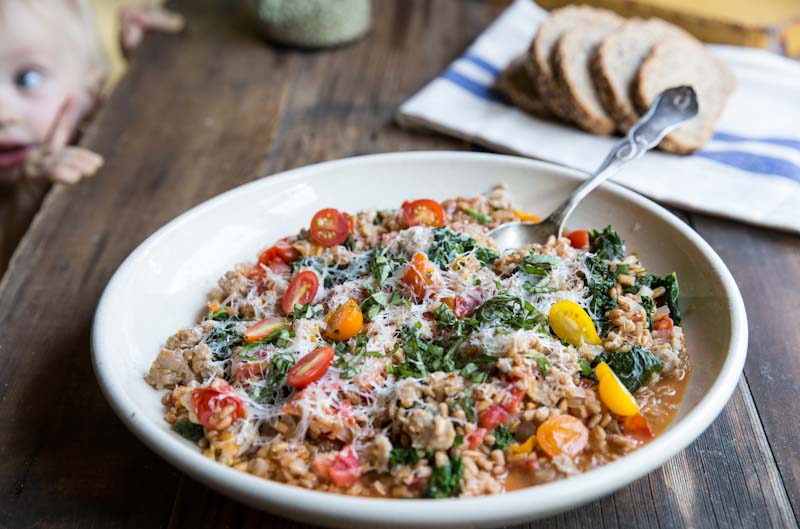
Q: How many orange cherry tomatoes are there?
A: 2